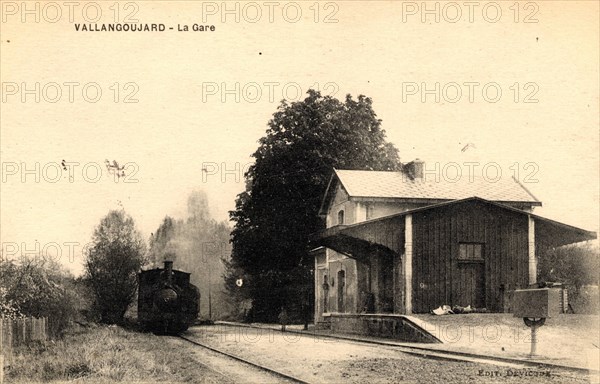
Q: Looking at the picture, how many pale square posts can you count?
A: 2